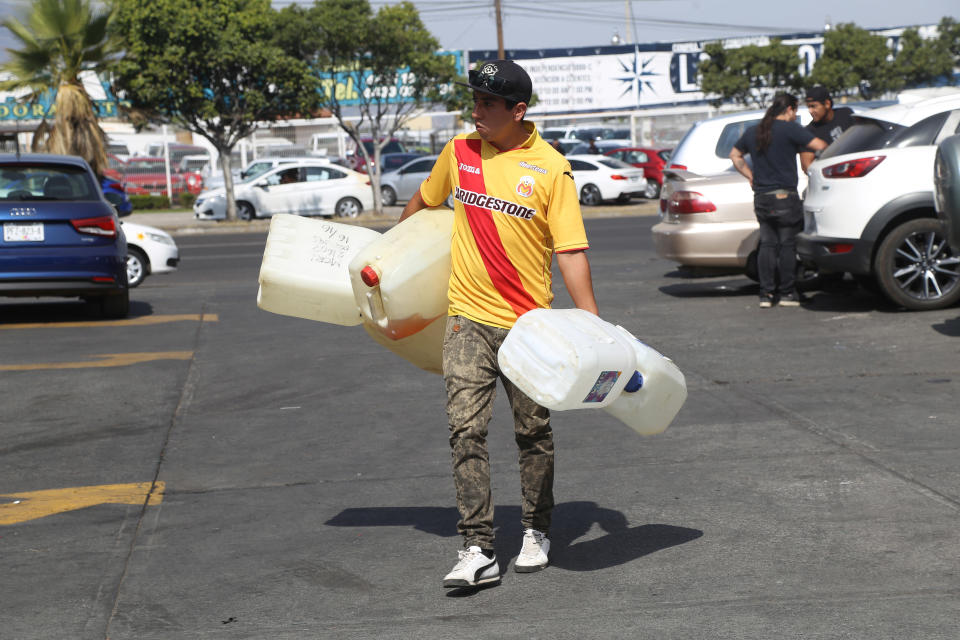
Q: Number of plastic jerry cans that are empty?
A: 4